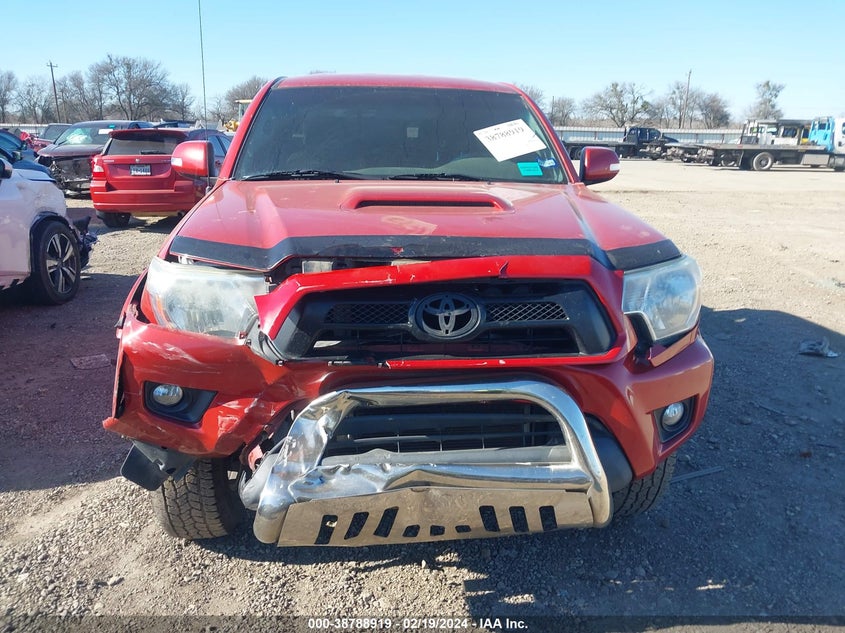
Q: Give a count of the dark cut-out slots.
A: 9